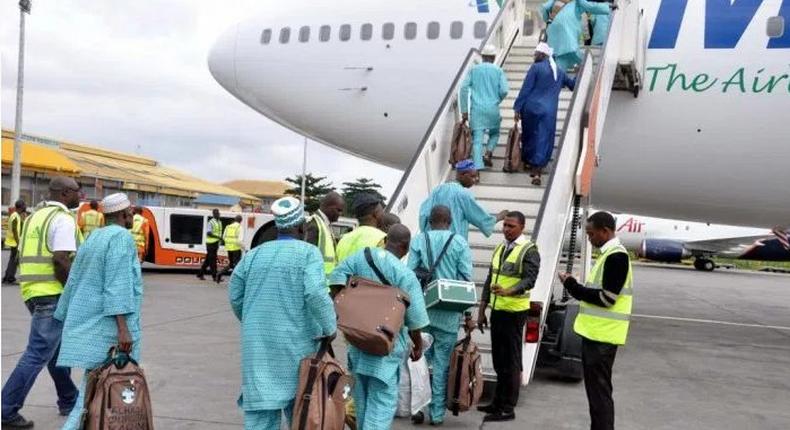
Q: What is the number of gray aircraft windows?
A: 12